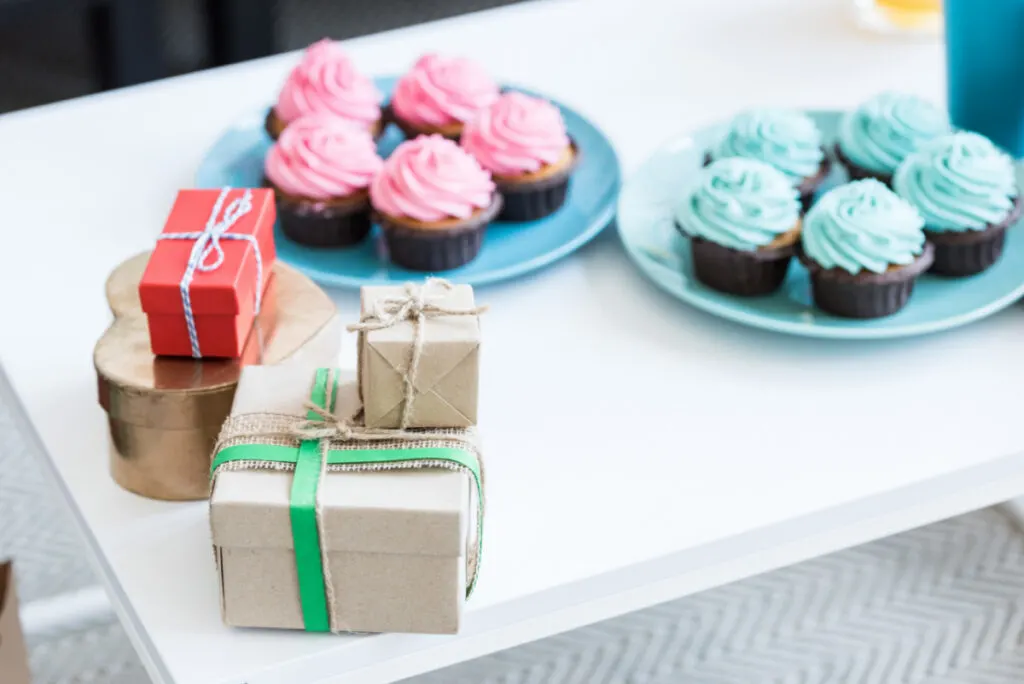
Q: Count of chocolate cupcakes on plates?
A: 10